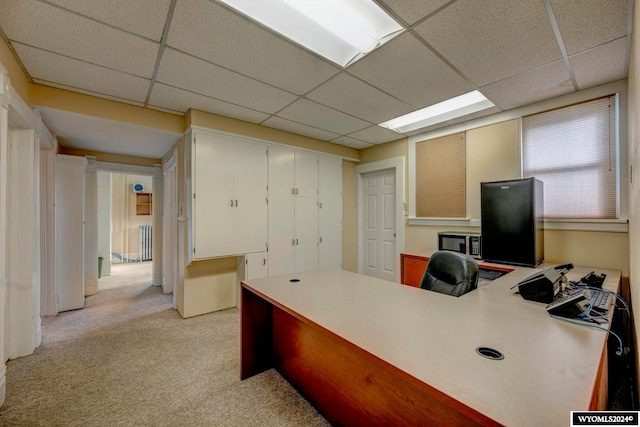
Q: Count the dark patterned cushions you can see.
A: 0